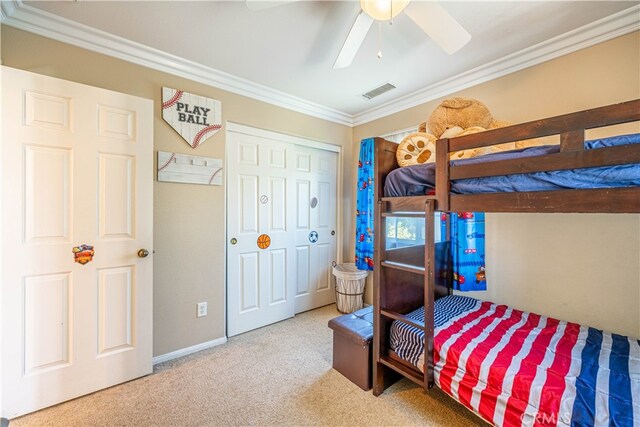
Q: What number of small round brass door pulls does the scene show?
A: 2